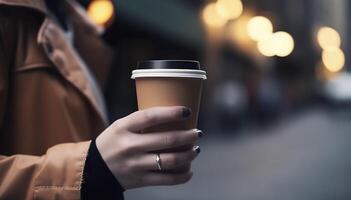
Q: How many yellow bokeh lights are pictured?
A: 8